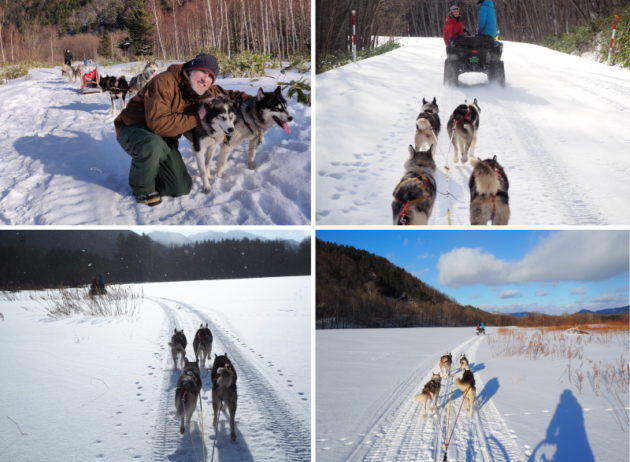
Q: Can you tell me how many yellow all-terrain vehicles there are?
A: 0